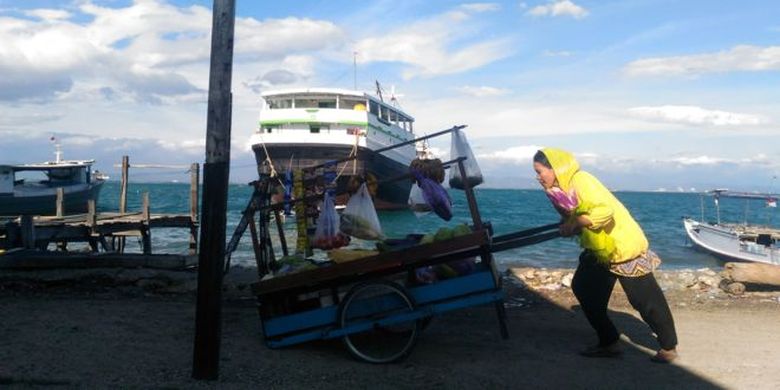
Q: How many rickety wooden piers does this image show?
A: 1